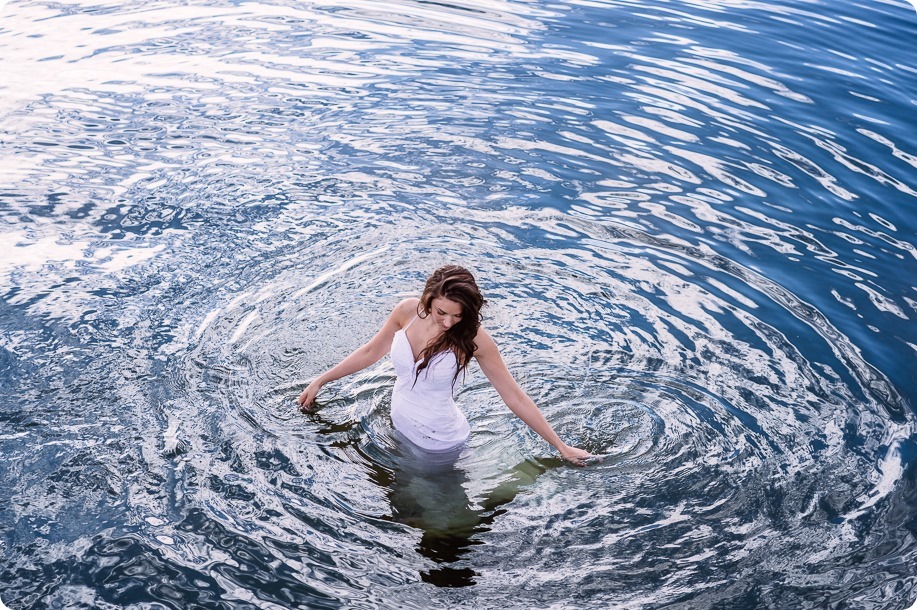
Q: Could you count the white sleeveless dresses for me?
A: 1